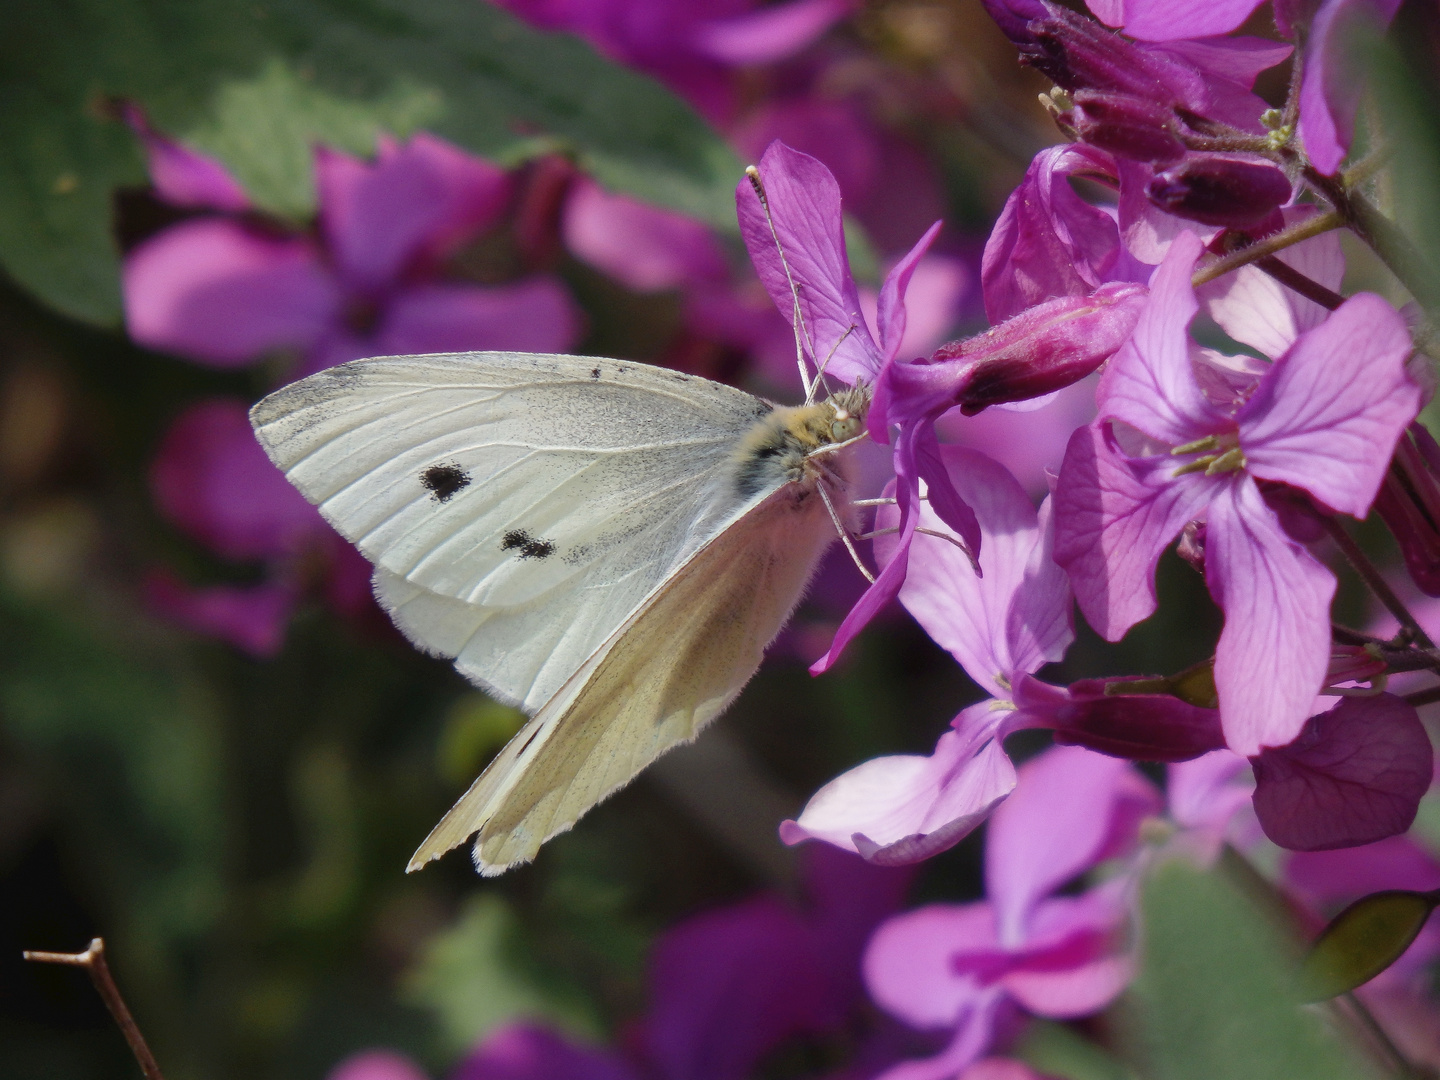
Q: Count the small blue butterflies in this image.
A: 0